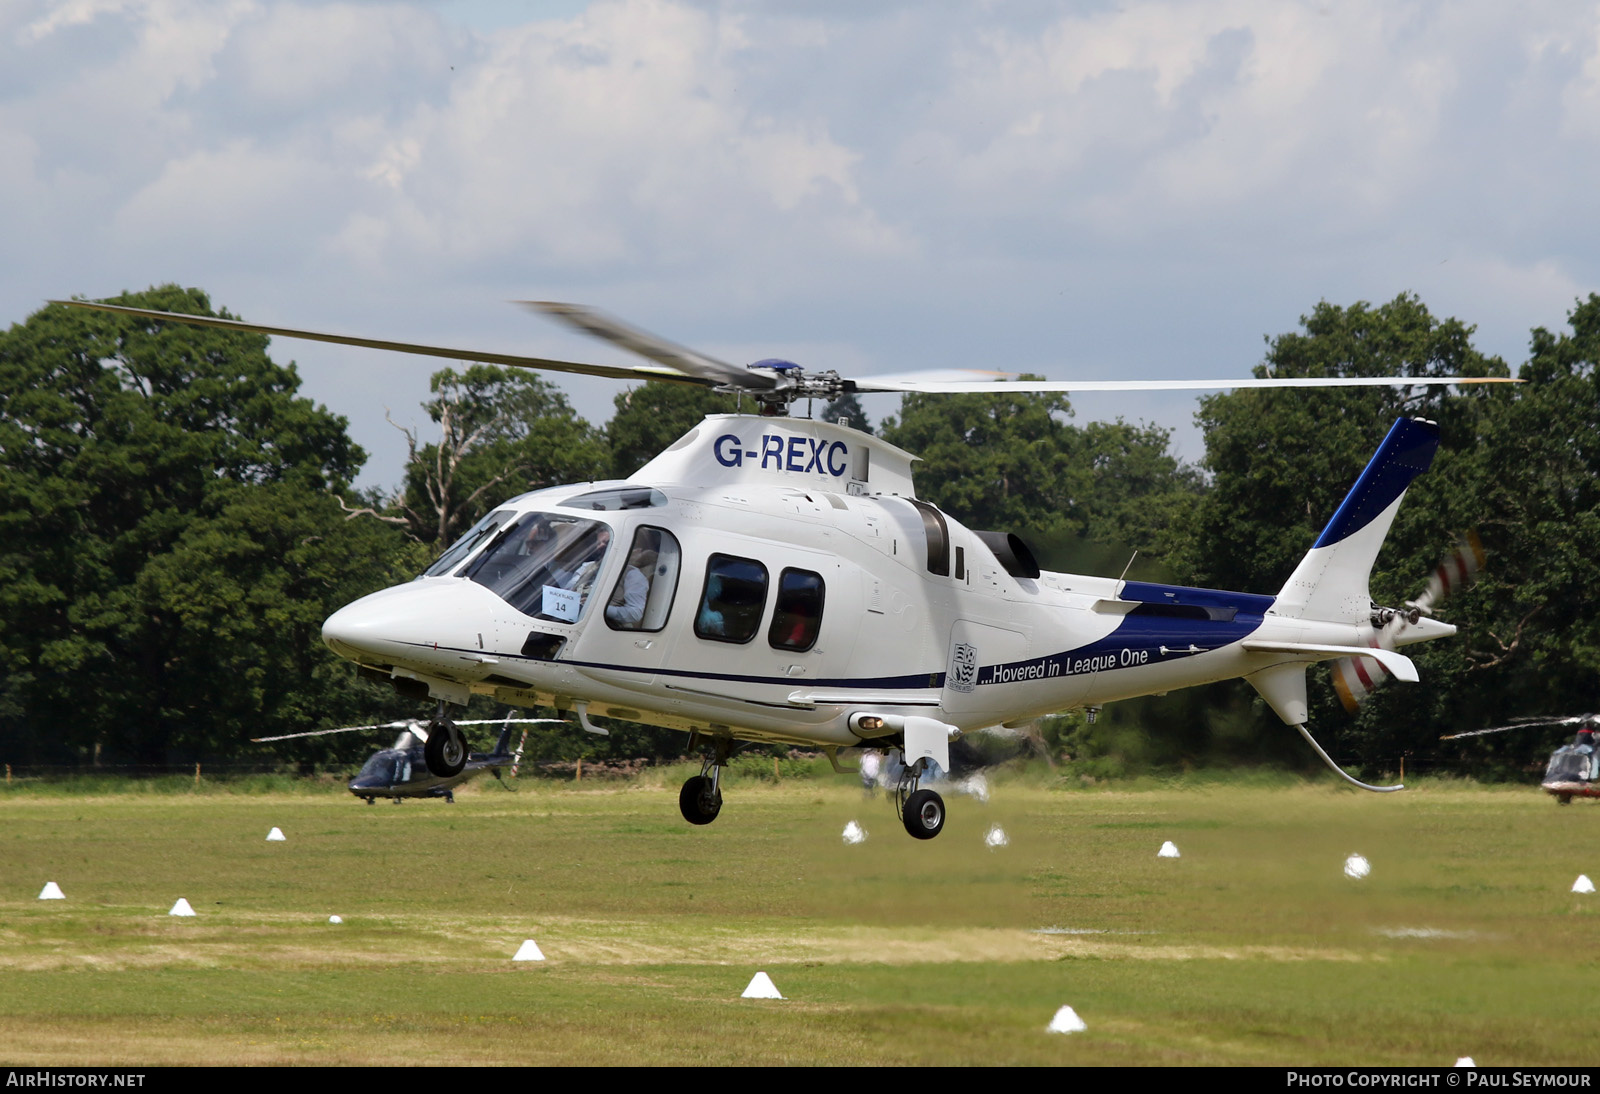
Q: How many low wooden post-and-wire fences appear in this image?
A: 1